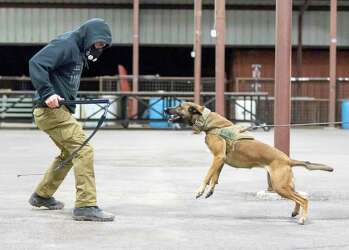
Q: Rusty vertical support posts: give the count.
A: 5